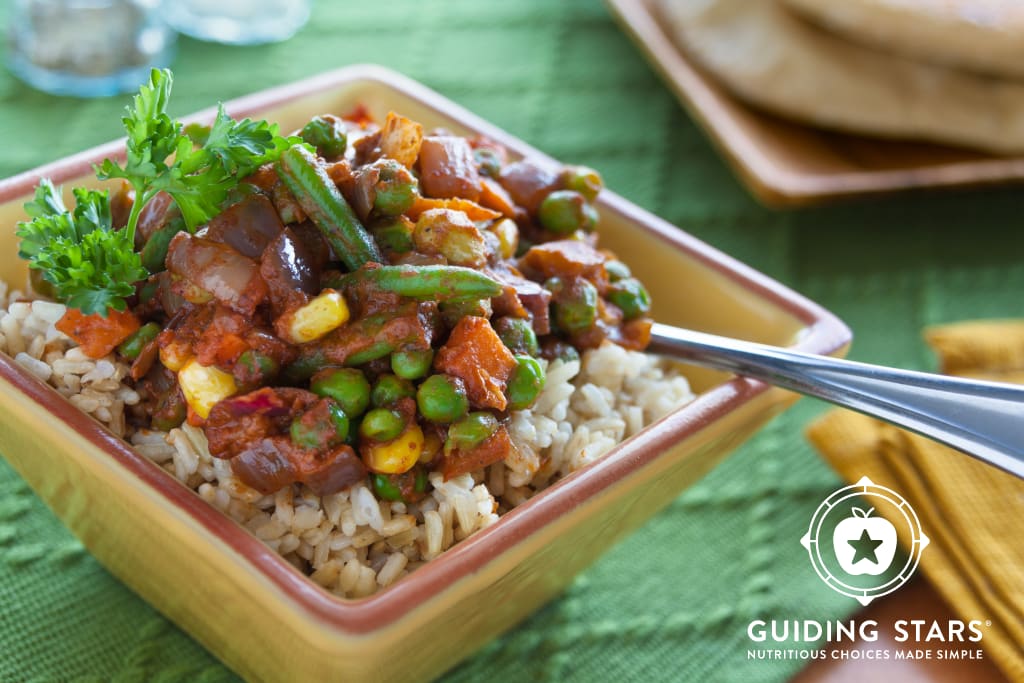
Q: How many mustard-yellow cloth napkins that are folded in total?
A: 1